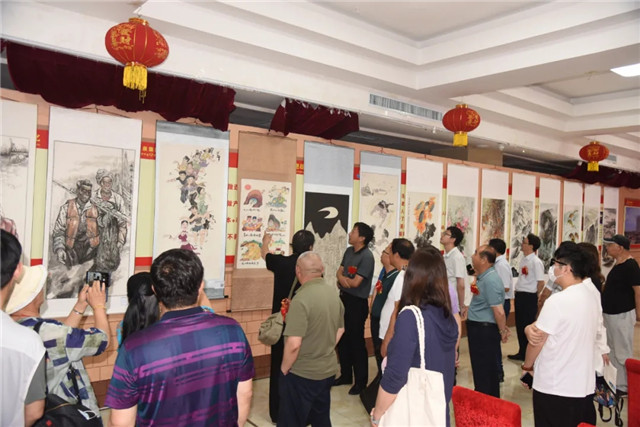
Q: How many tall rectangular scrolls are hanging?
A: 14